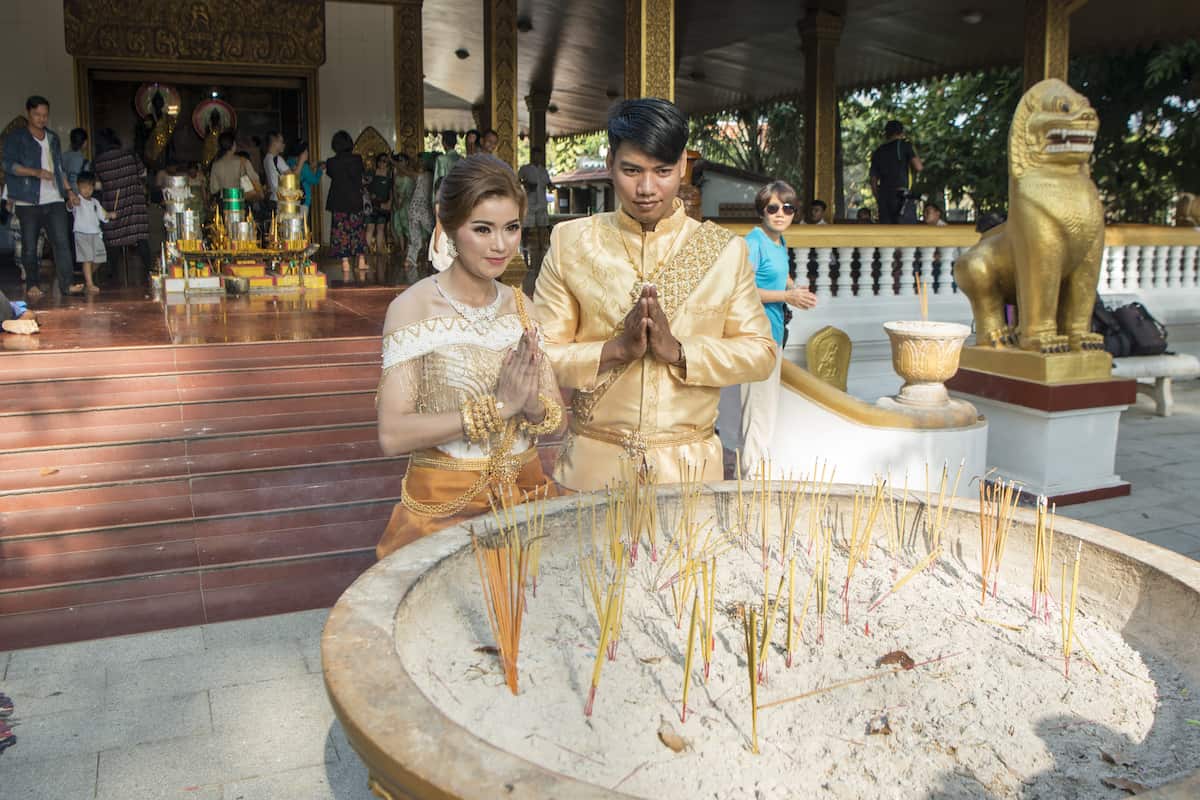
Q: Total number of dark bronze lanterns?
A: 0